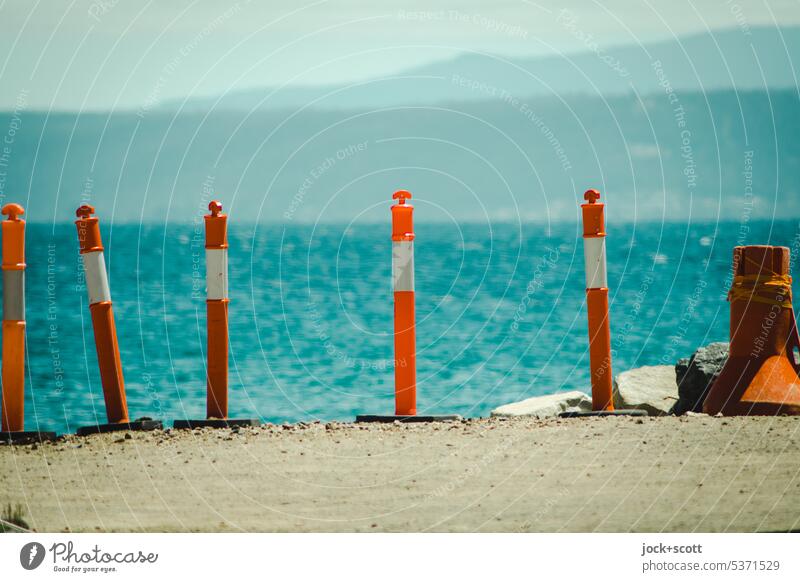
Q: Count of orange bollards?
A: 5